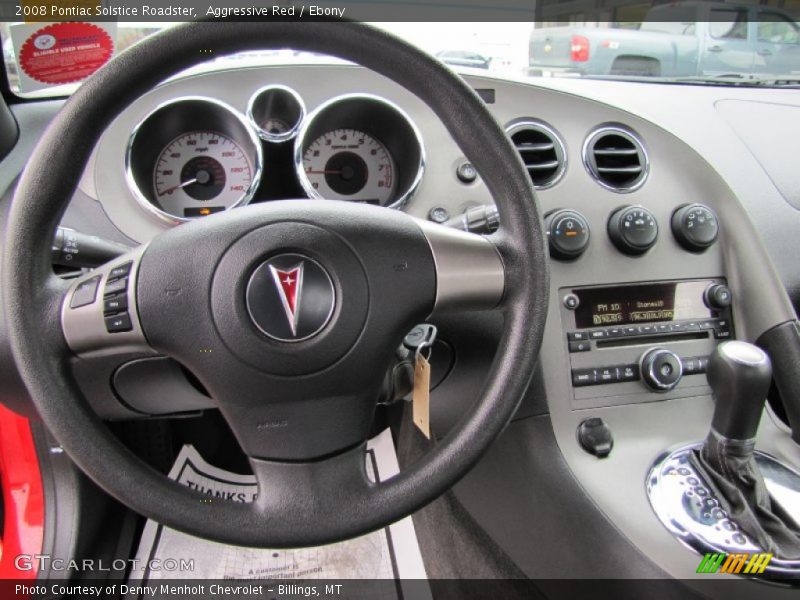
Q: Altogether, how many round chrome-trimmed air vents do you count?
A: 2